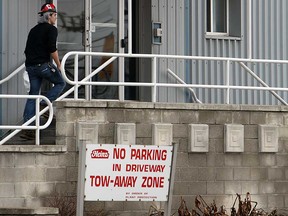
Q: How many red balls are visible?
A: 0